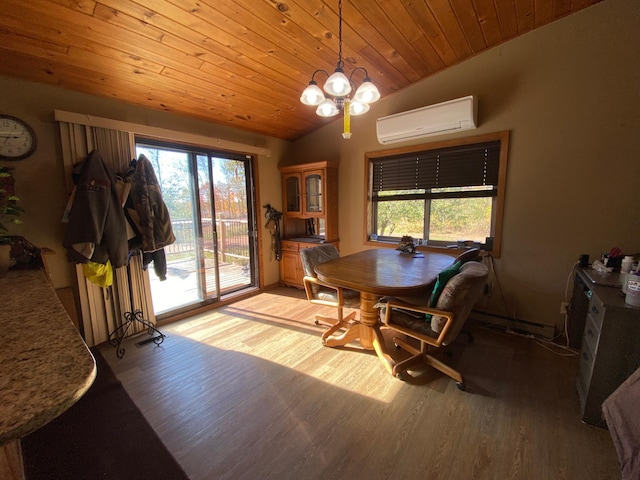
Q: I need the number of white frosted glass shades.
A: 5